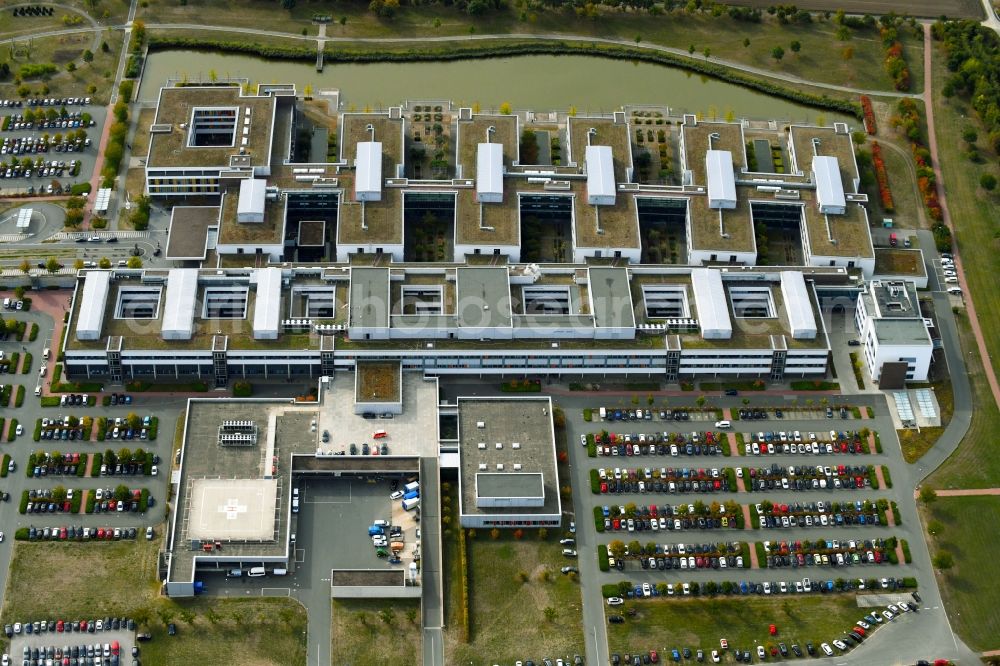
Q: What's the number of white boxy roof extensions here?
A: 11